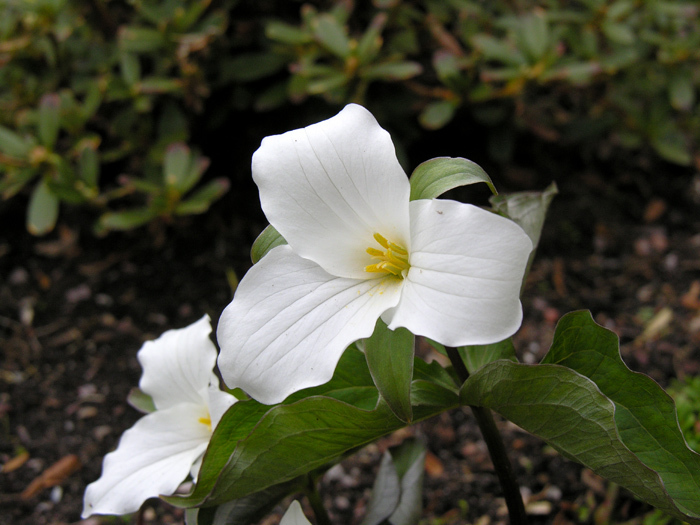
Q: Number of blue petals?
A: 0